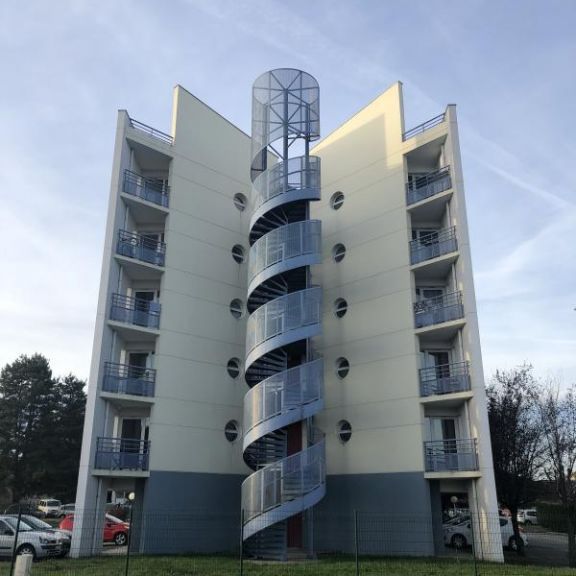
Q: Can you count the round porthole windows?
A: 10